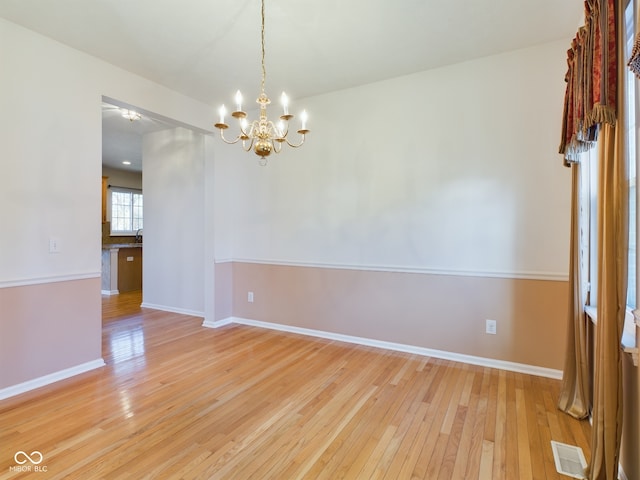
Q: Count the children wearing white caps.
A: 0